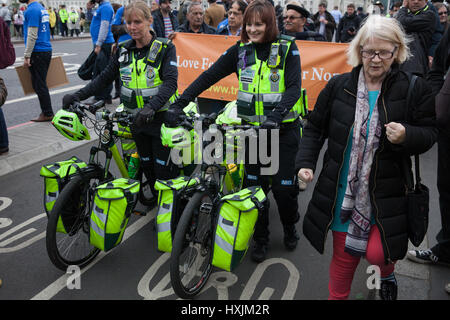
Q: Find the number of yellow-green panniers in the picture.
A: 4